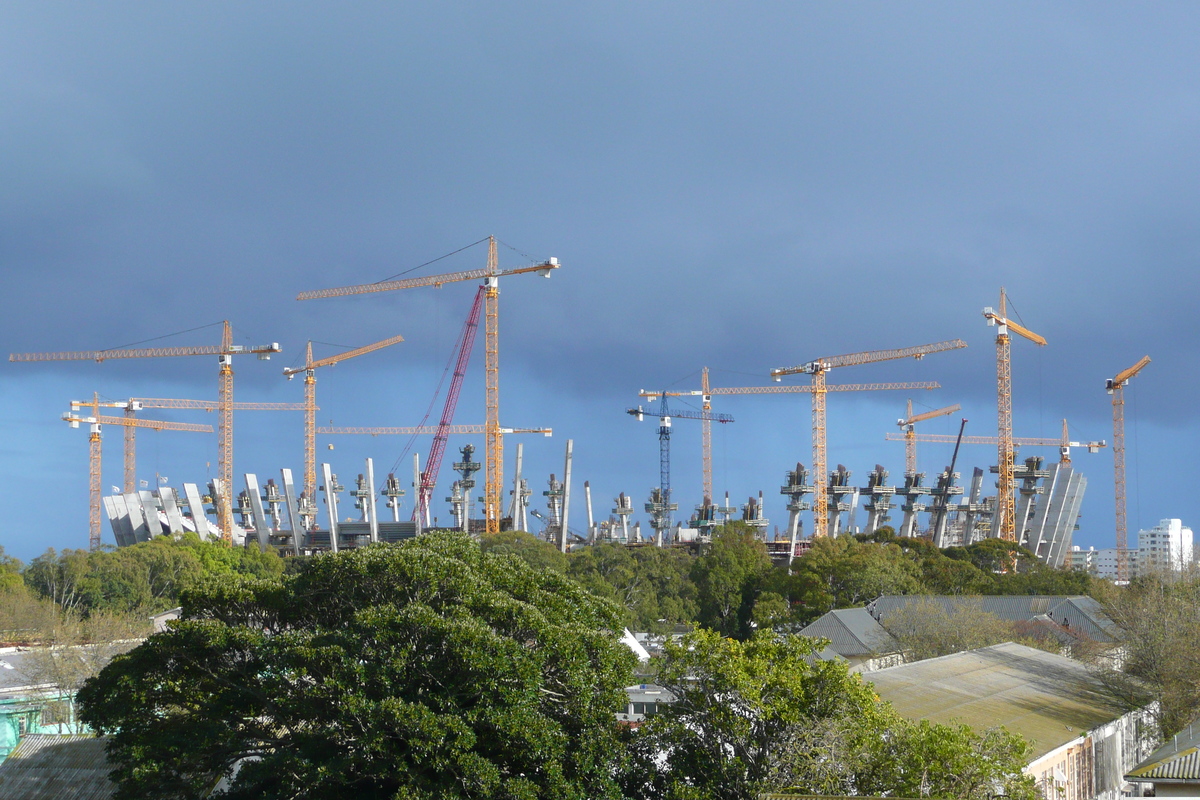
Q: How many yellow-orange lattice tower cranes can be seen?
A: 12